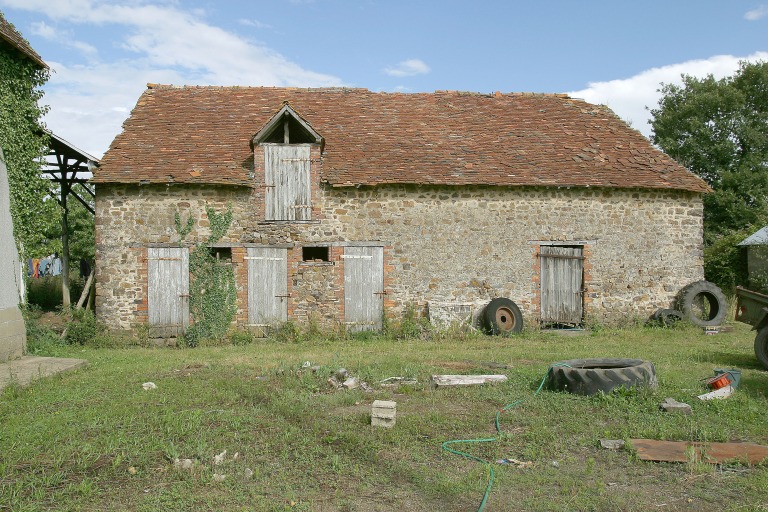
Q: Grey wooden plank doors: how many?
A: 5